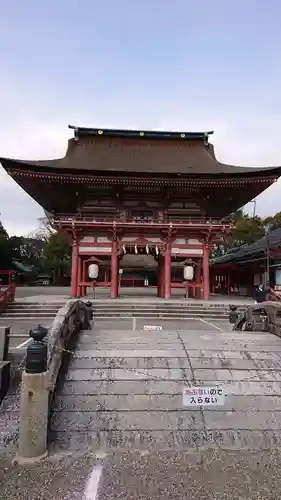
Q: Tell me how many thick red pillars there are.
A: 4